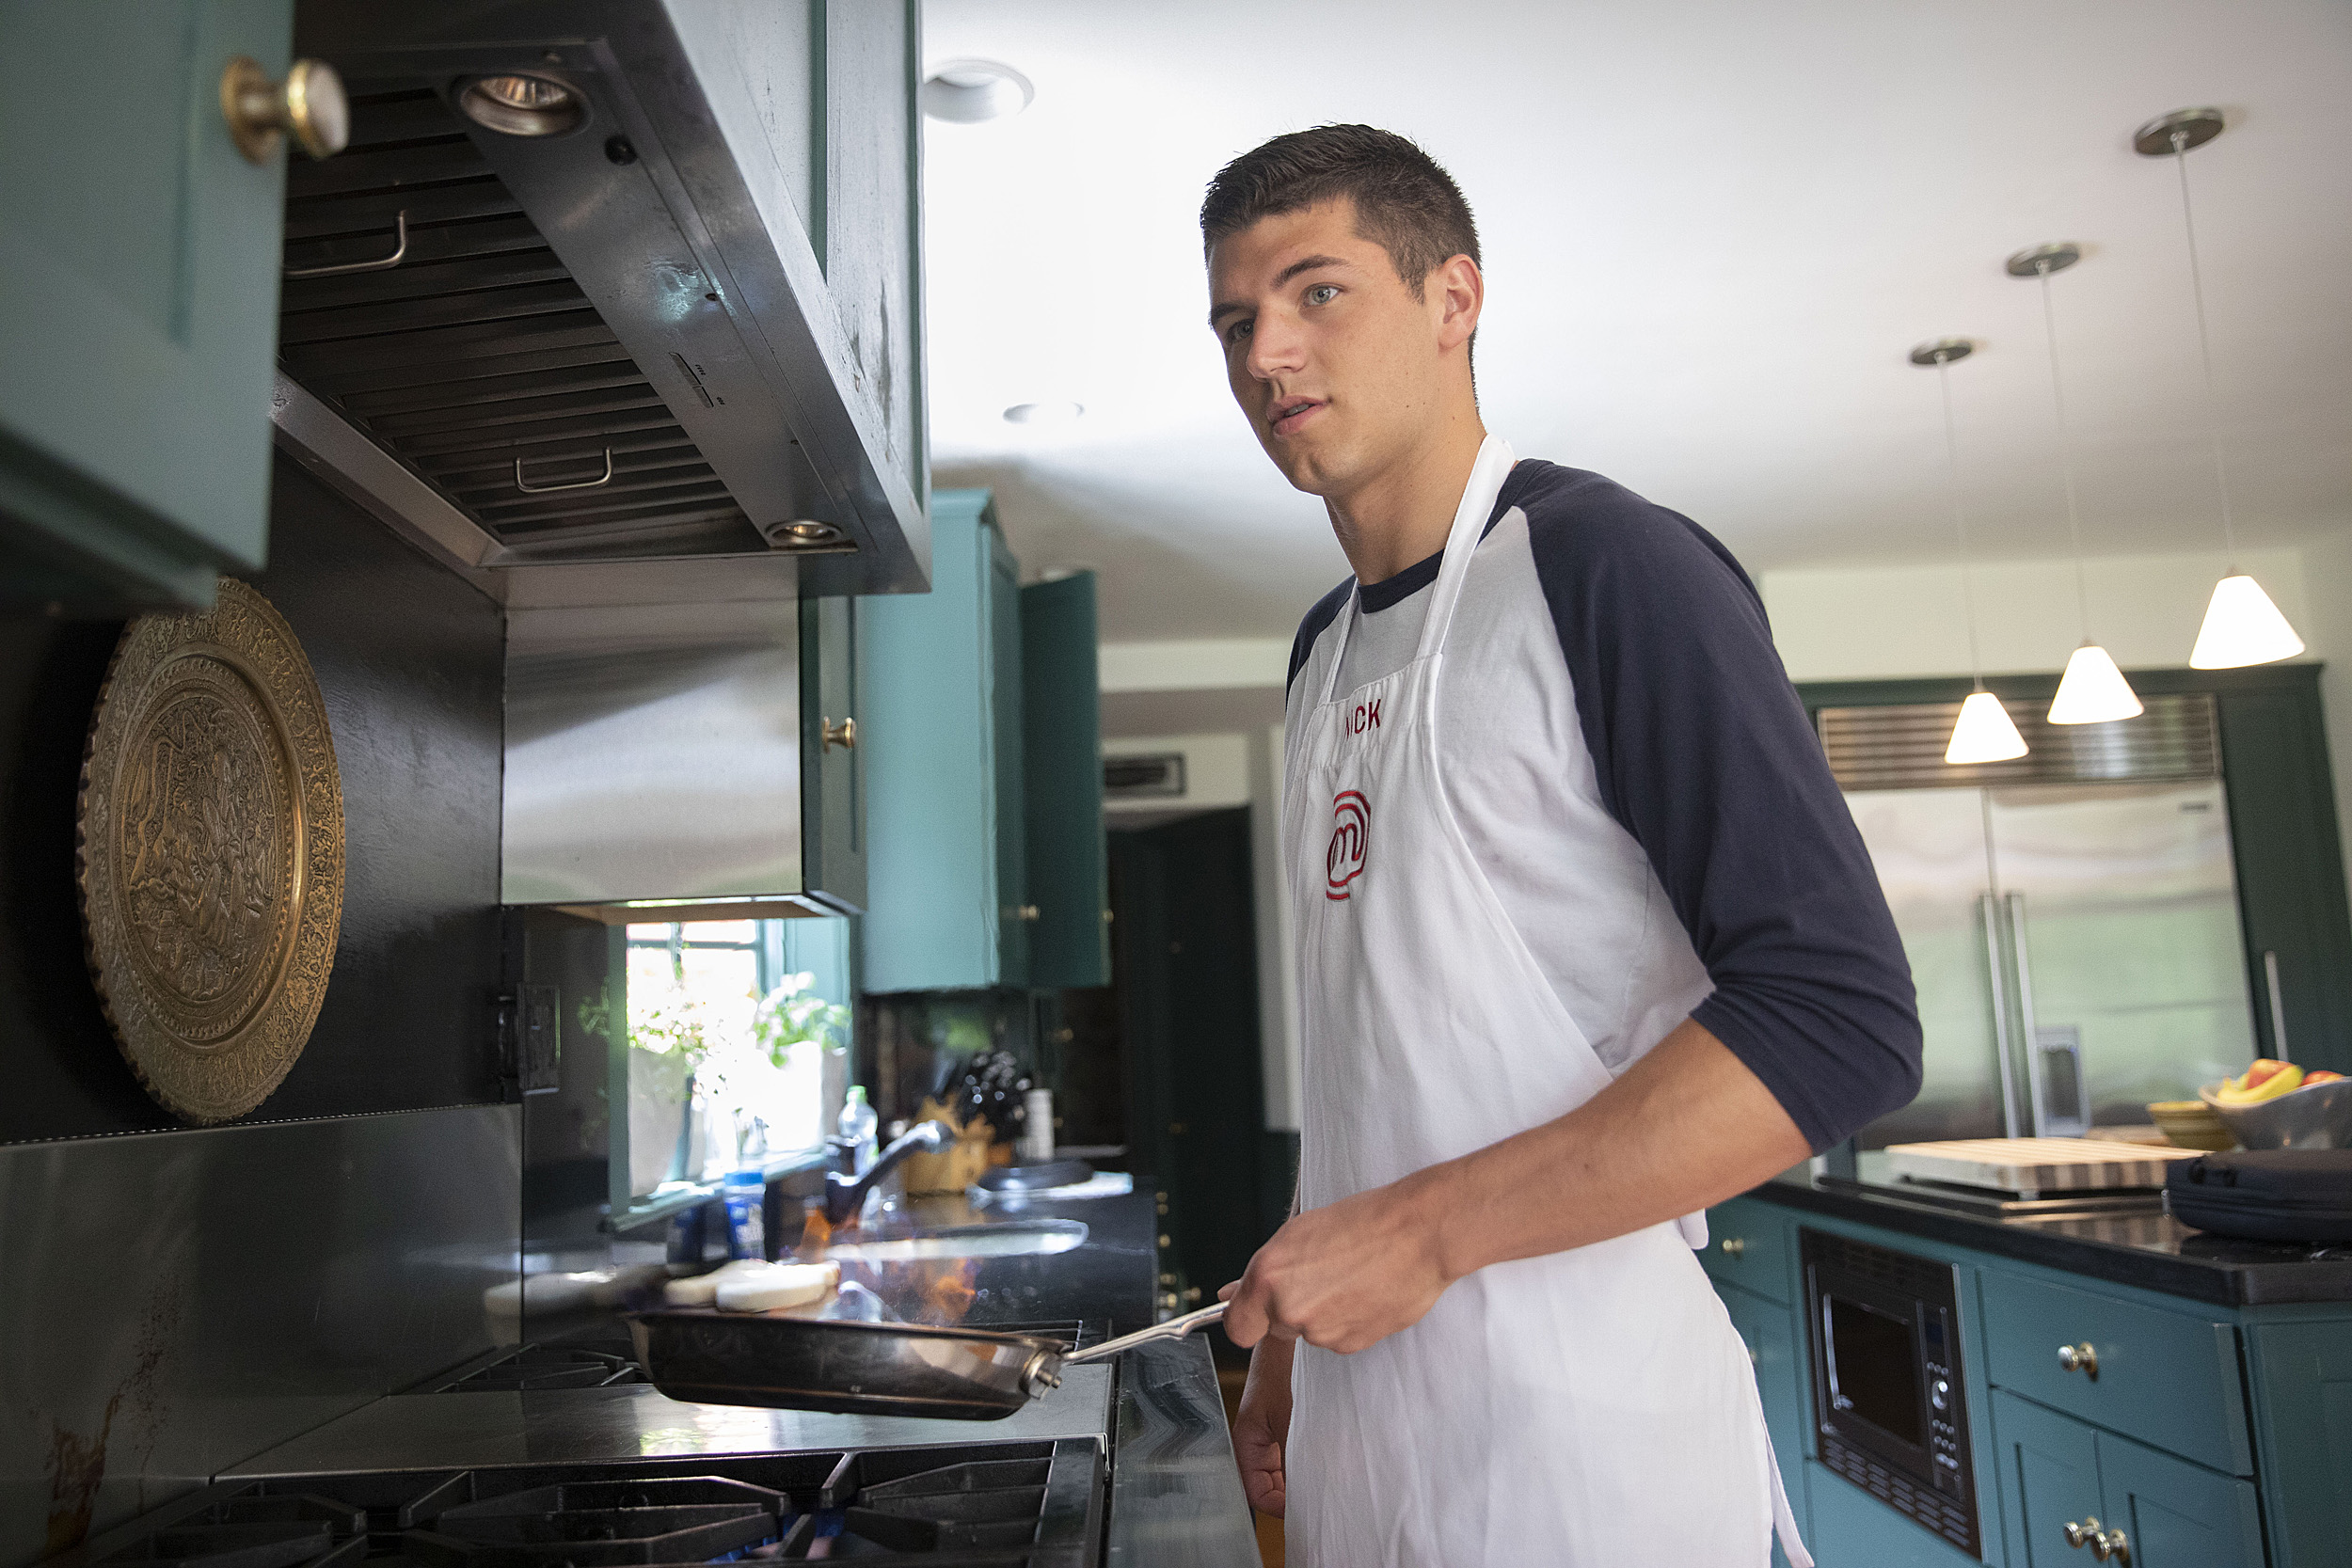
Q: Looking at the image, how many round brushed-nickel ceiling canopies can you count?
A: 3